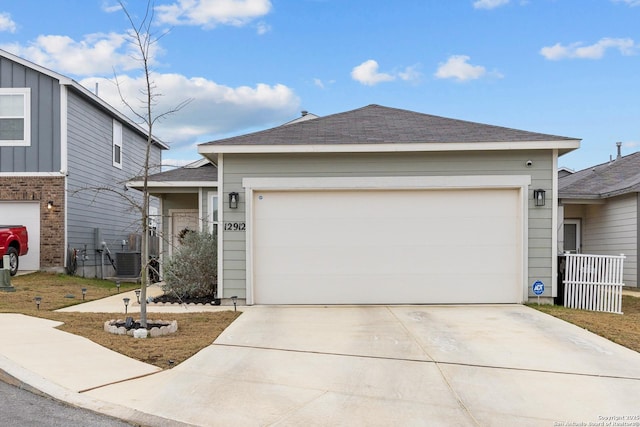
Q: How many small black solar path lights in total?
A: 6